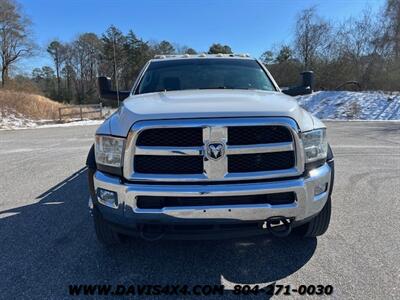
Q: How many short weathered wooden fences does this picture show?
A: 1